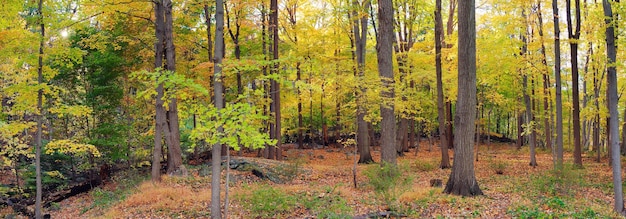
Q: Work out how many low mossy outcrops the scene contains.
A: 1